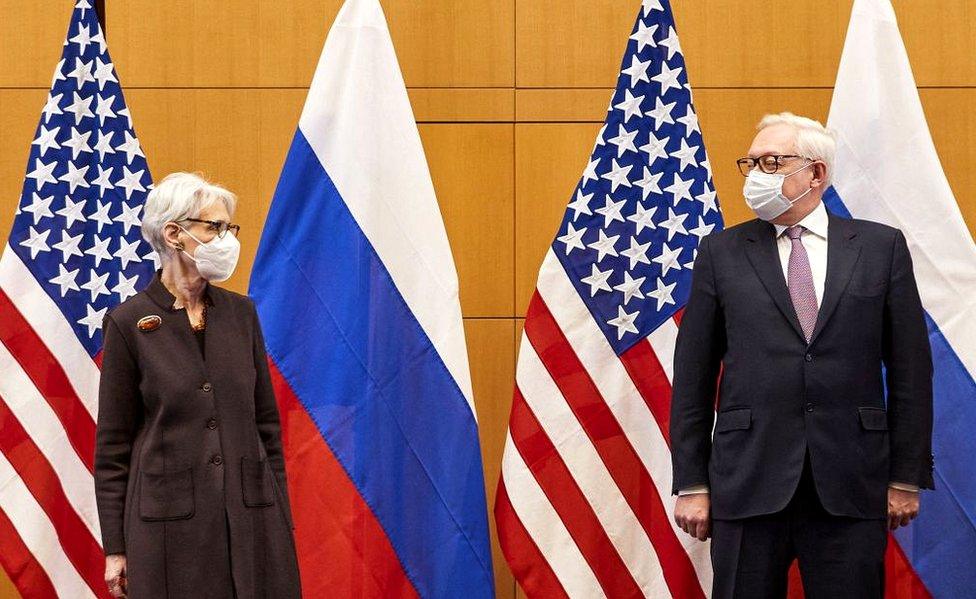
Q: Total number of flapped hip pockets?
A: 2